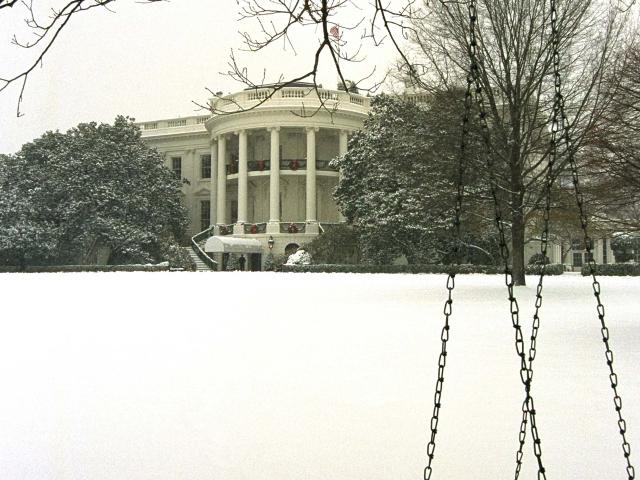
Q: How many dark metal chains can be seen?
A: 4